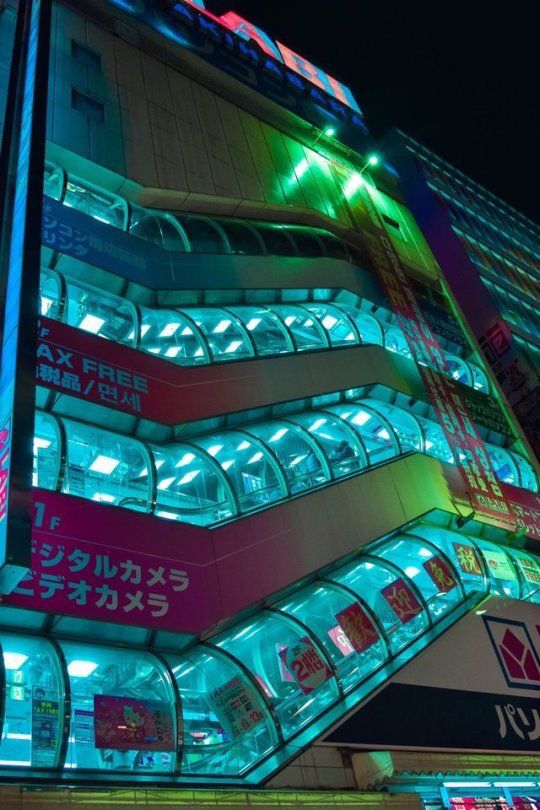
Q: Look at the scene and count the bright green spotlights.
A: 2